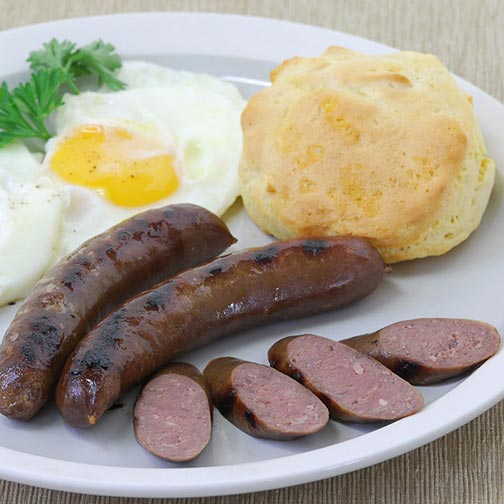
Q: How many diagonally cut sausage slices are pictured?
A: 4